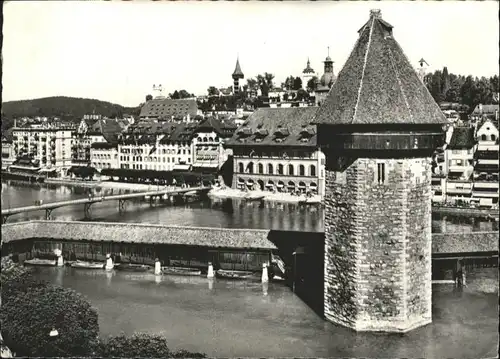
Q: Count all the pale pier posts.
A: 5